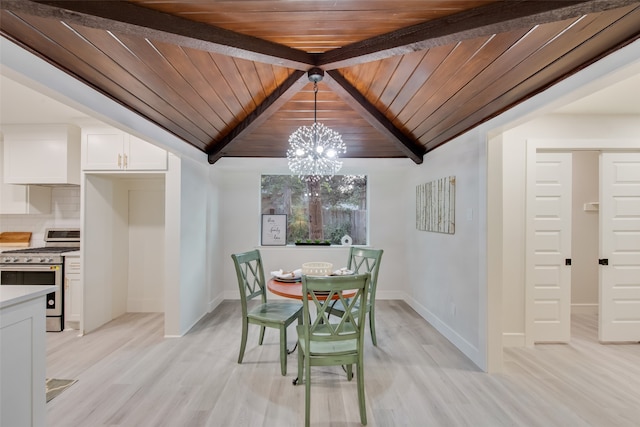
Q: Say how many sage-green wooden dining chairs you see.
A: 3